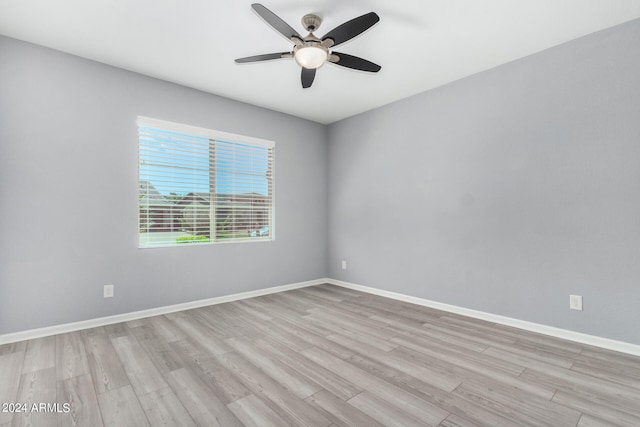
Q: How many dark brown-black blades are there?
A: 5